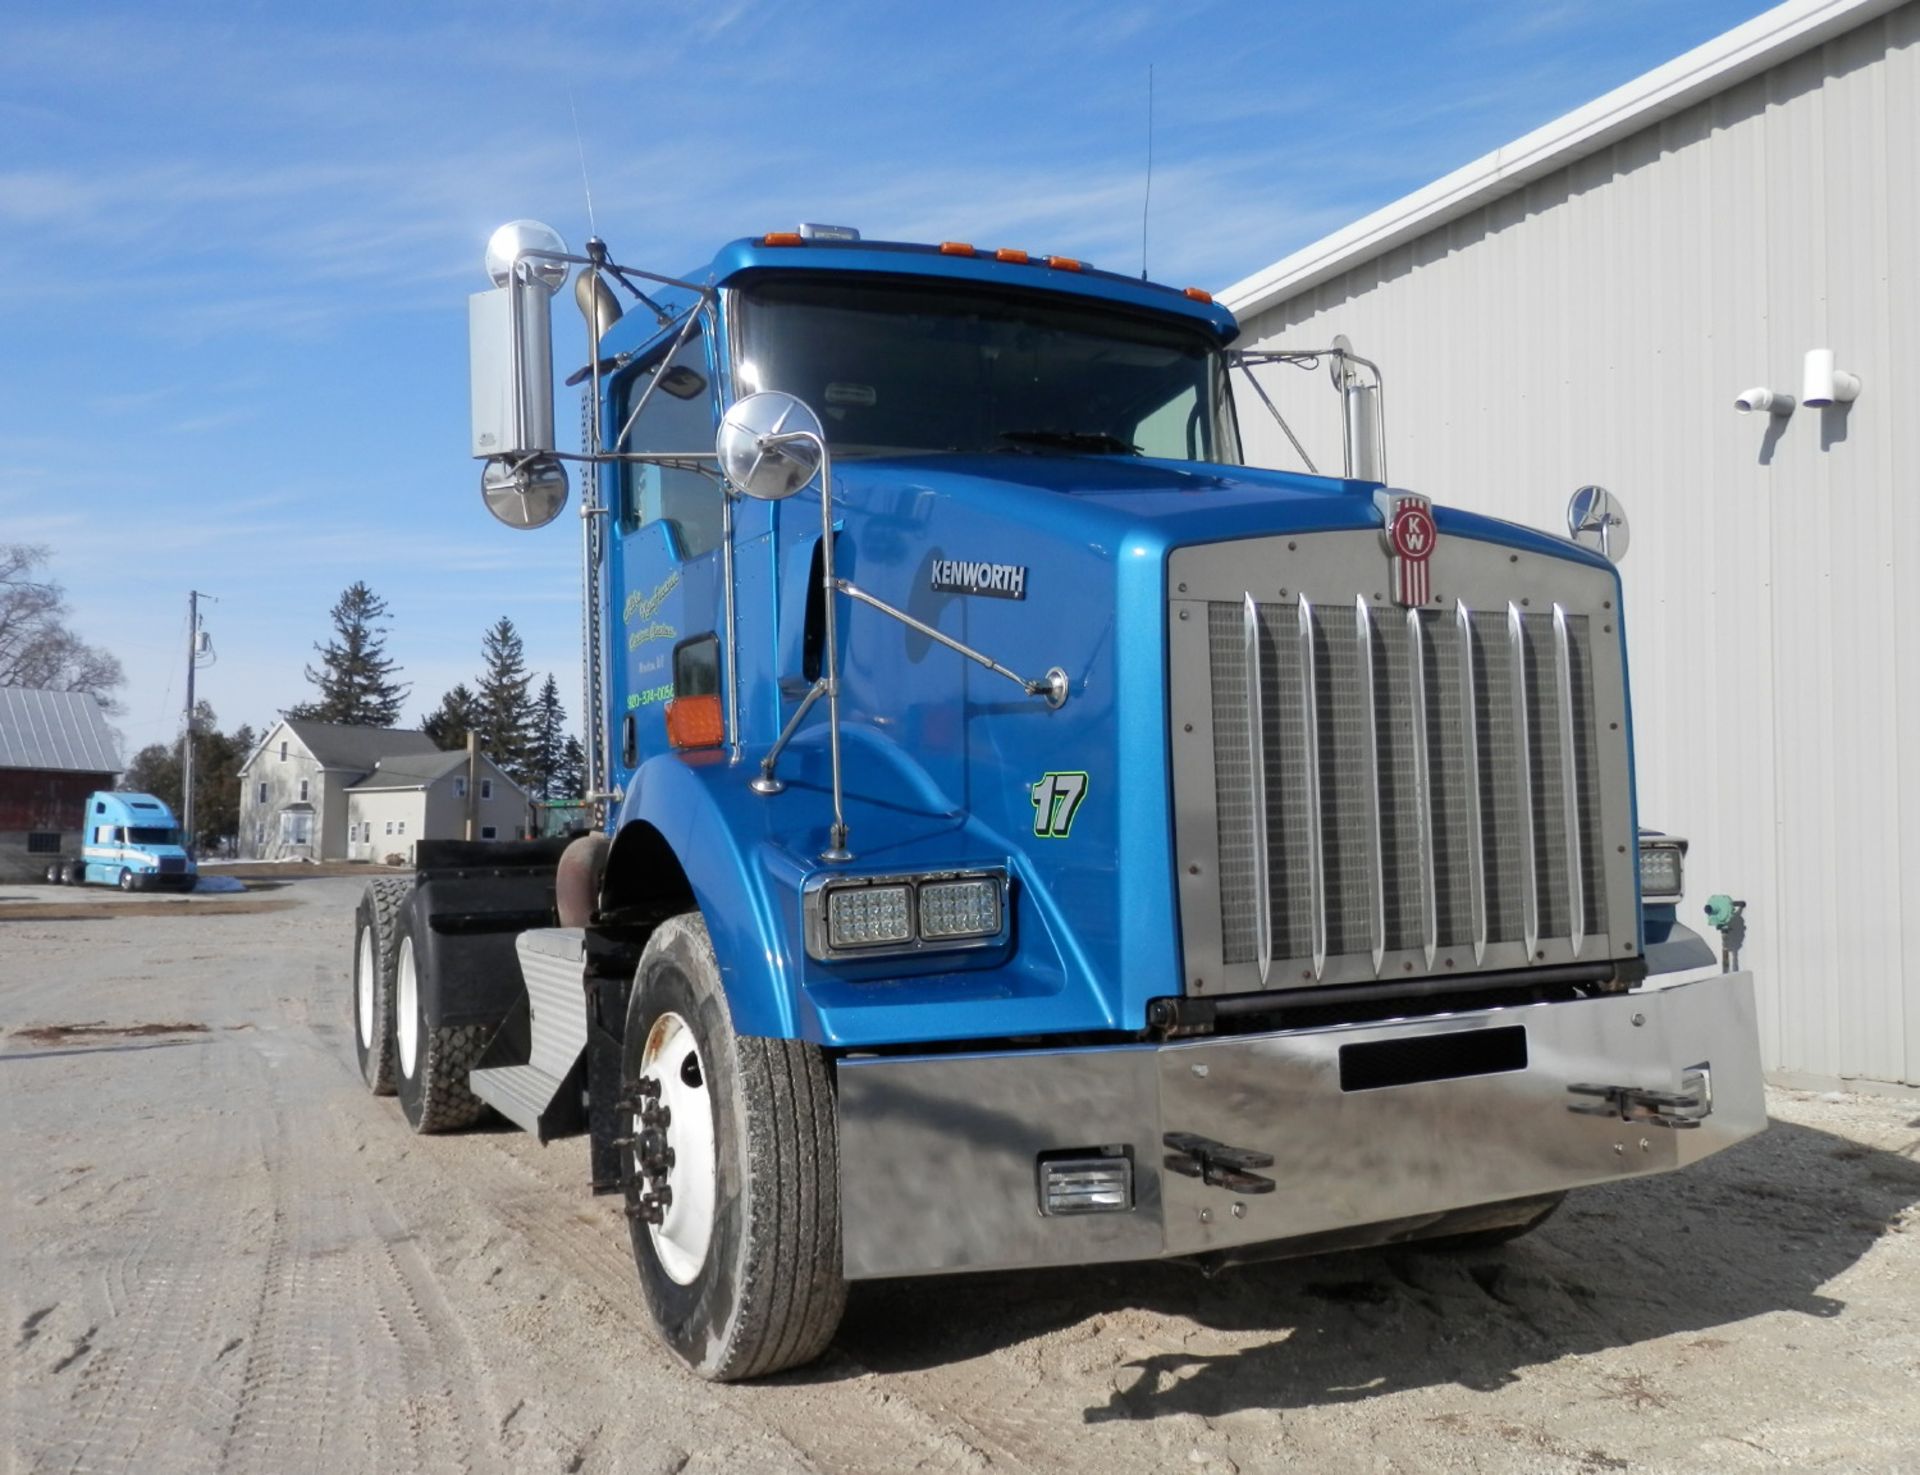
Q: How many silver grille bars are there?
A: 7